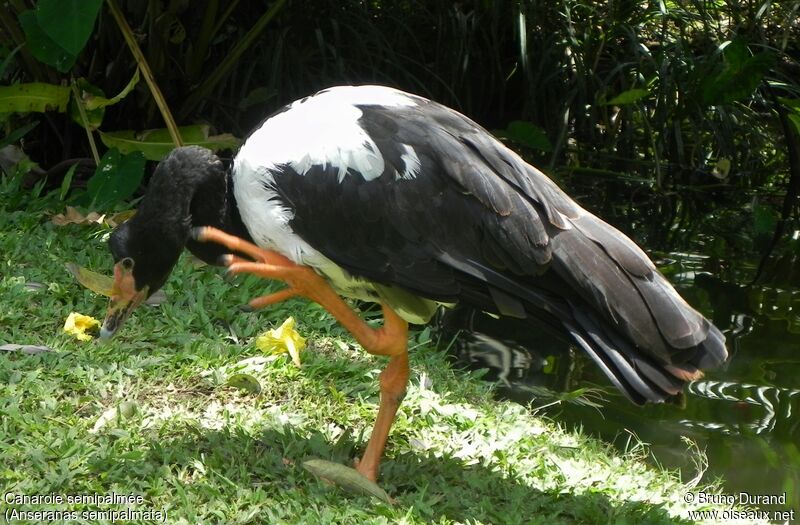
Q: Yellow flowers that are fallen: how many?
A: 2